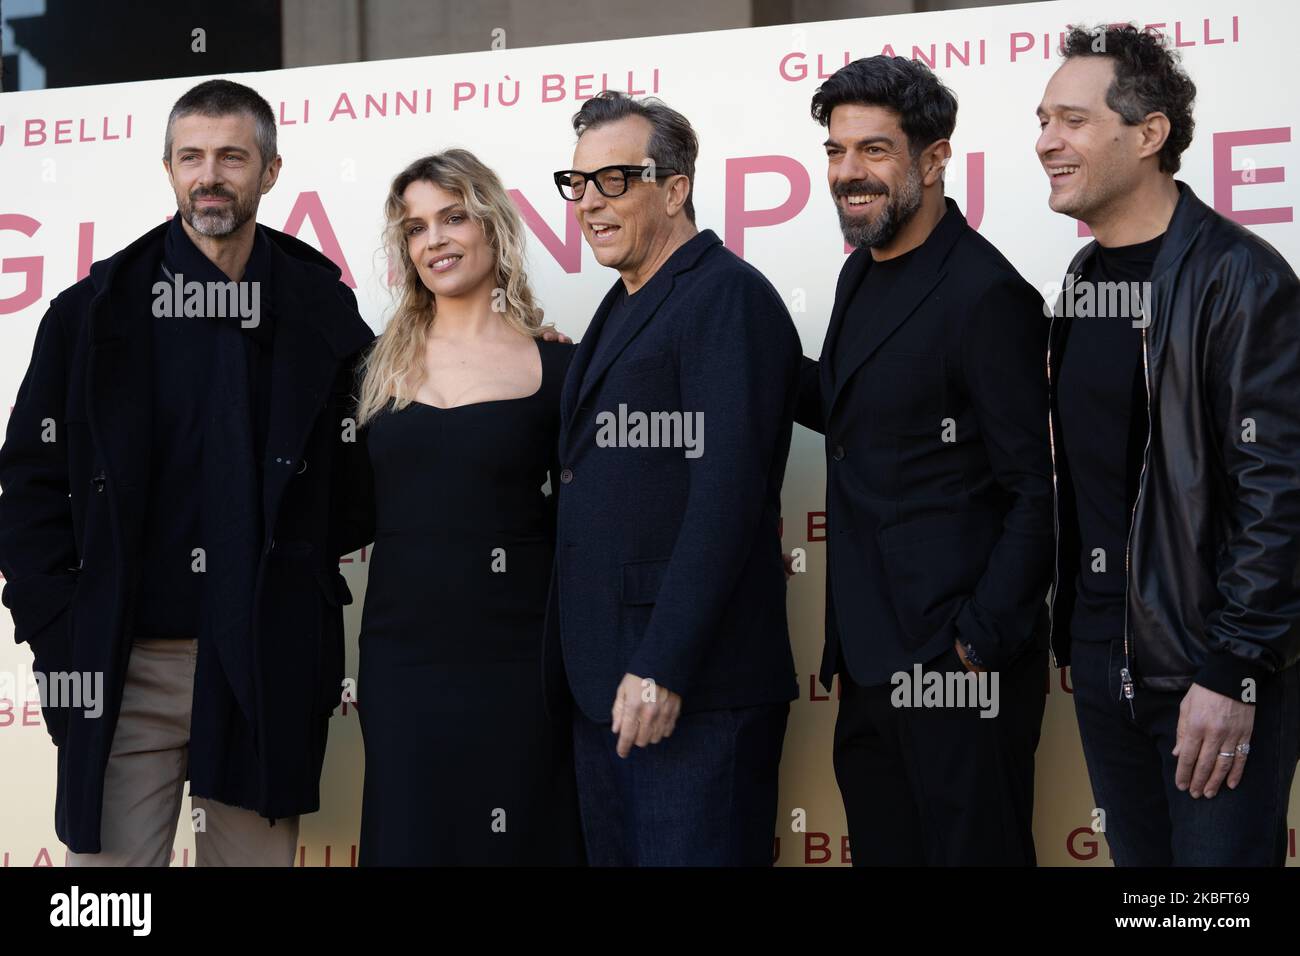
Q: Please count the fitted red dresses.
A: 0